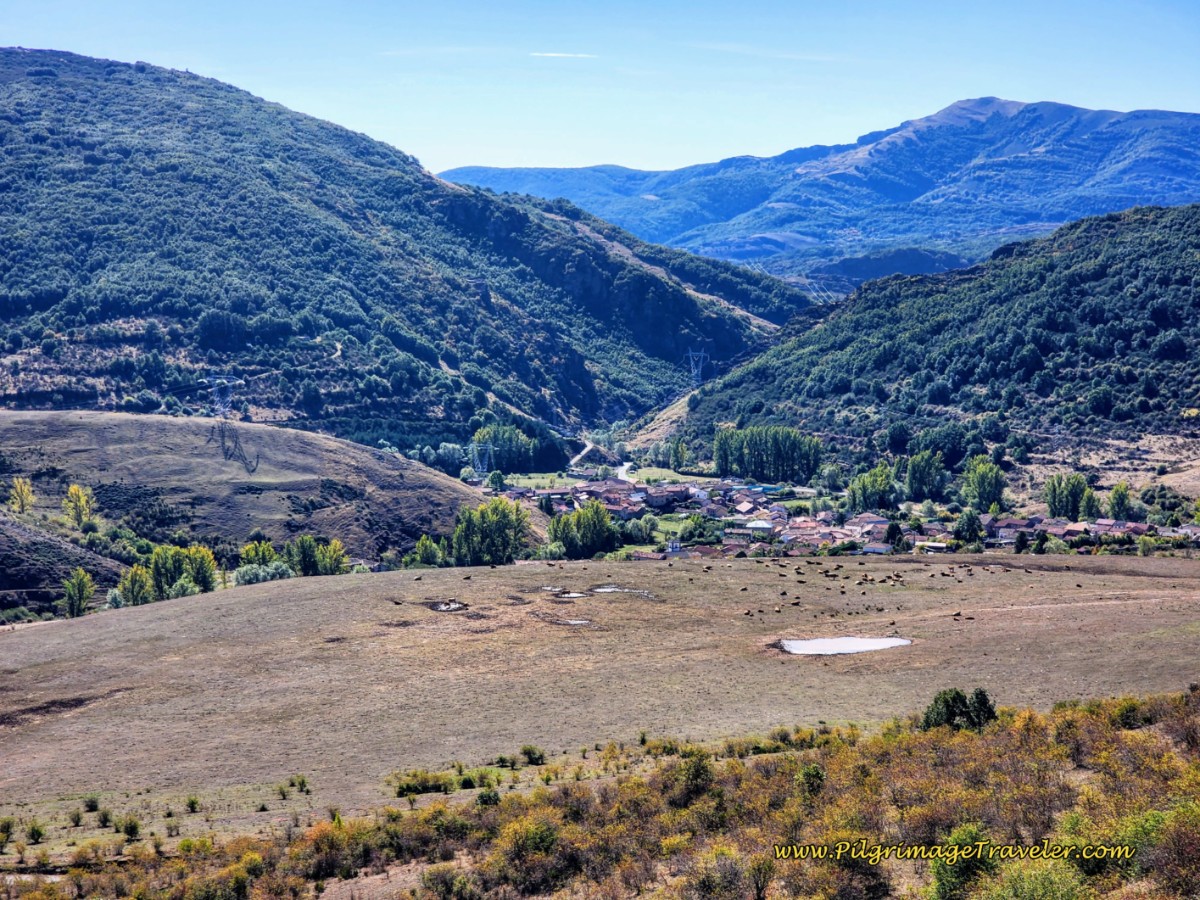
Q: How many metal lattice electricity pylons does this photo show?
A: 3